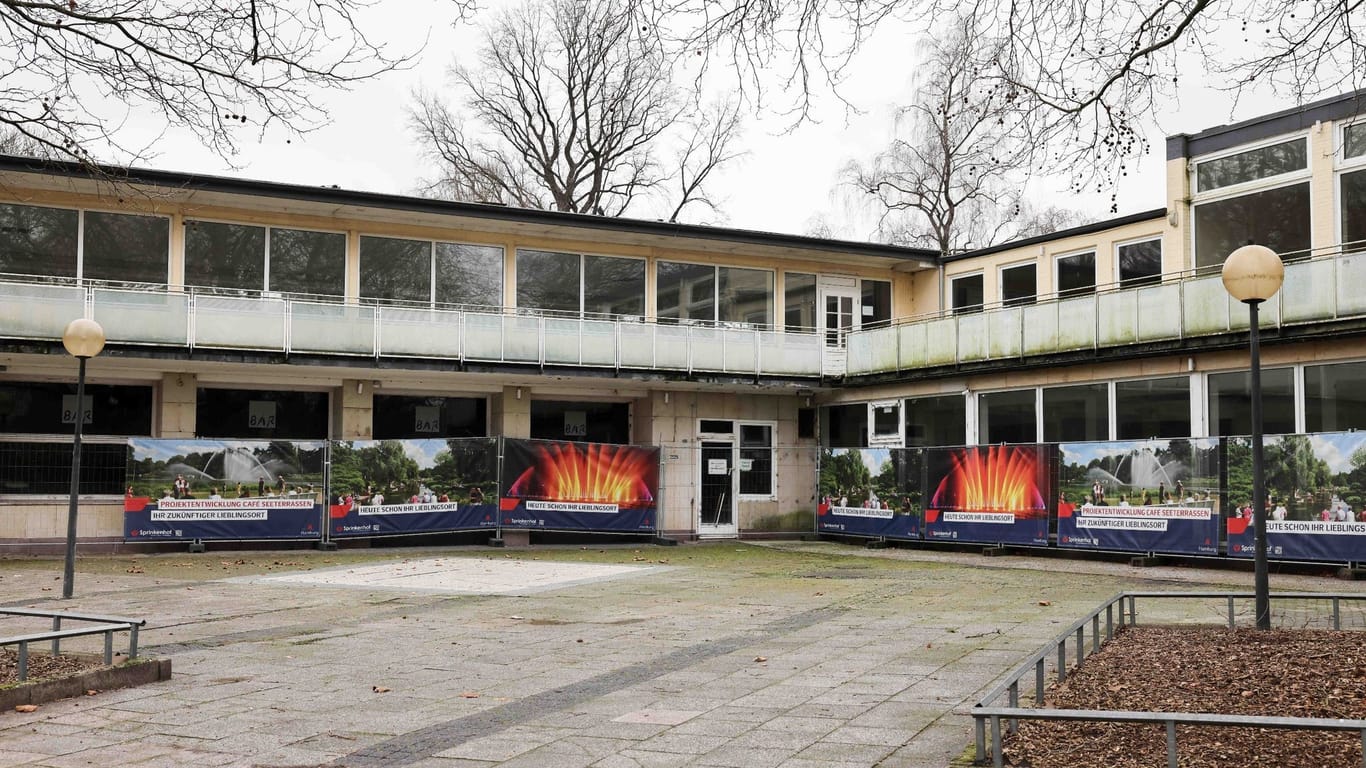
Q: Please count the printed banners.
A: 7